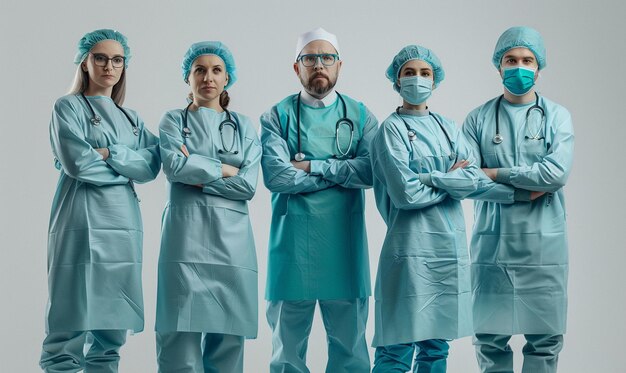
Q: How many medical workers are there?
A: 5